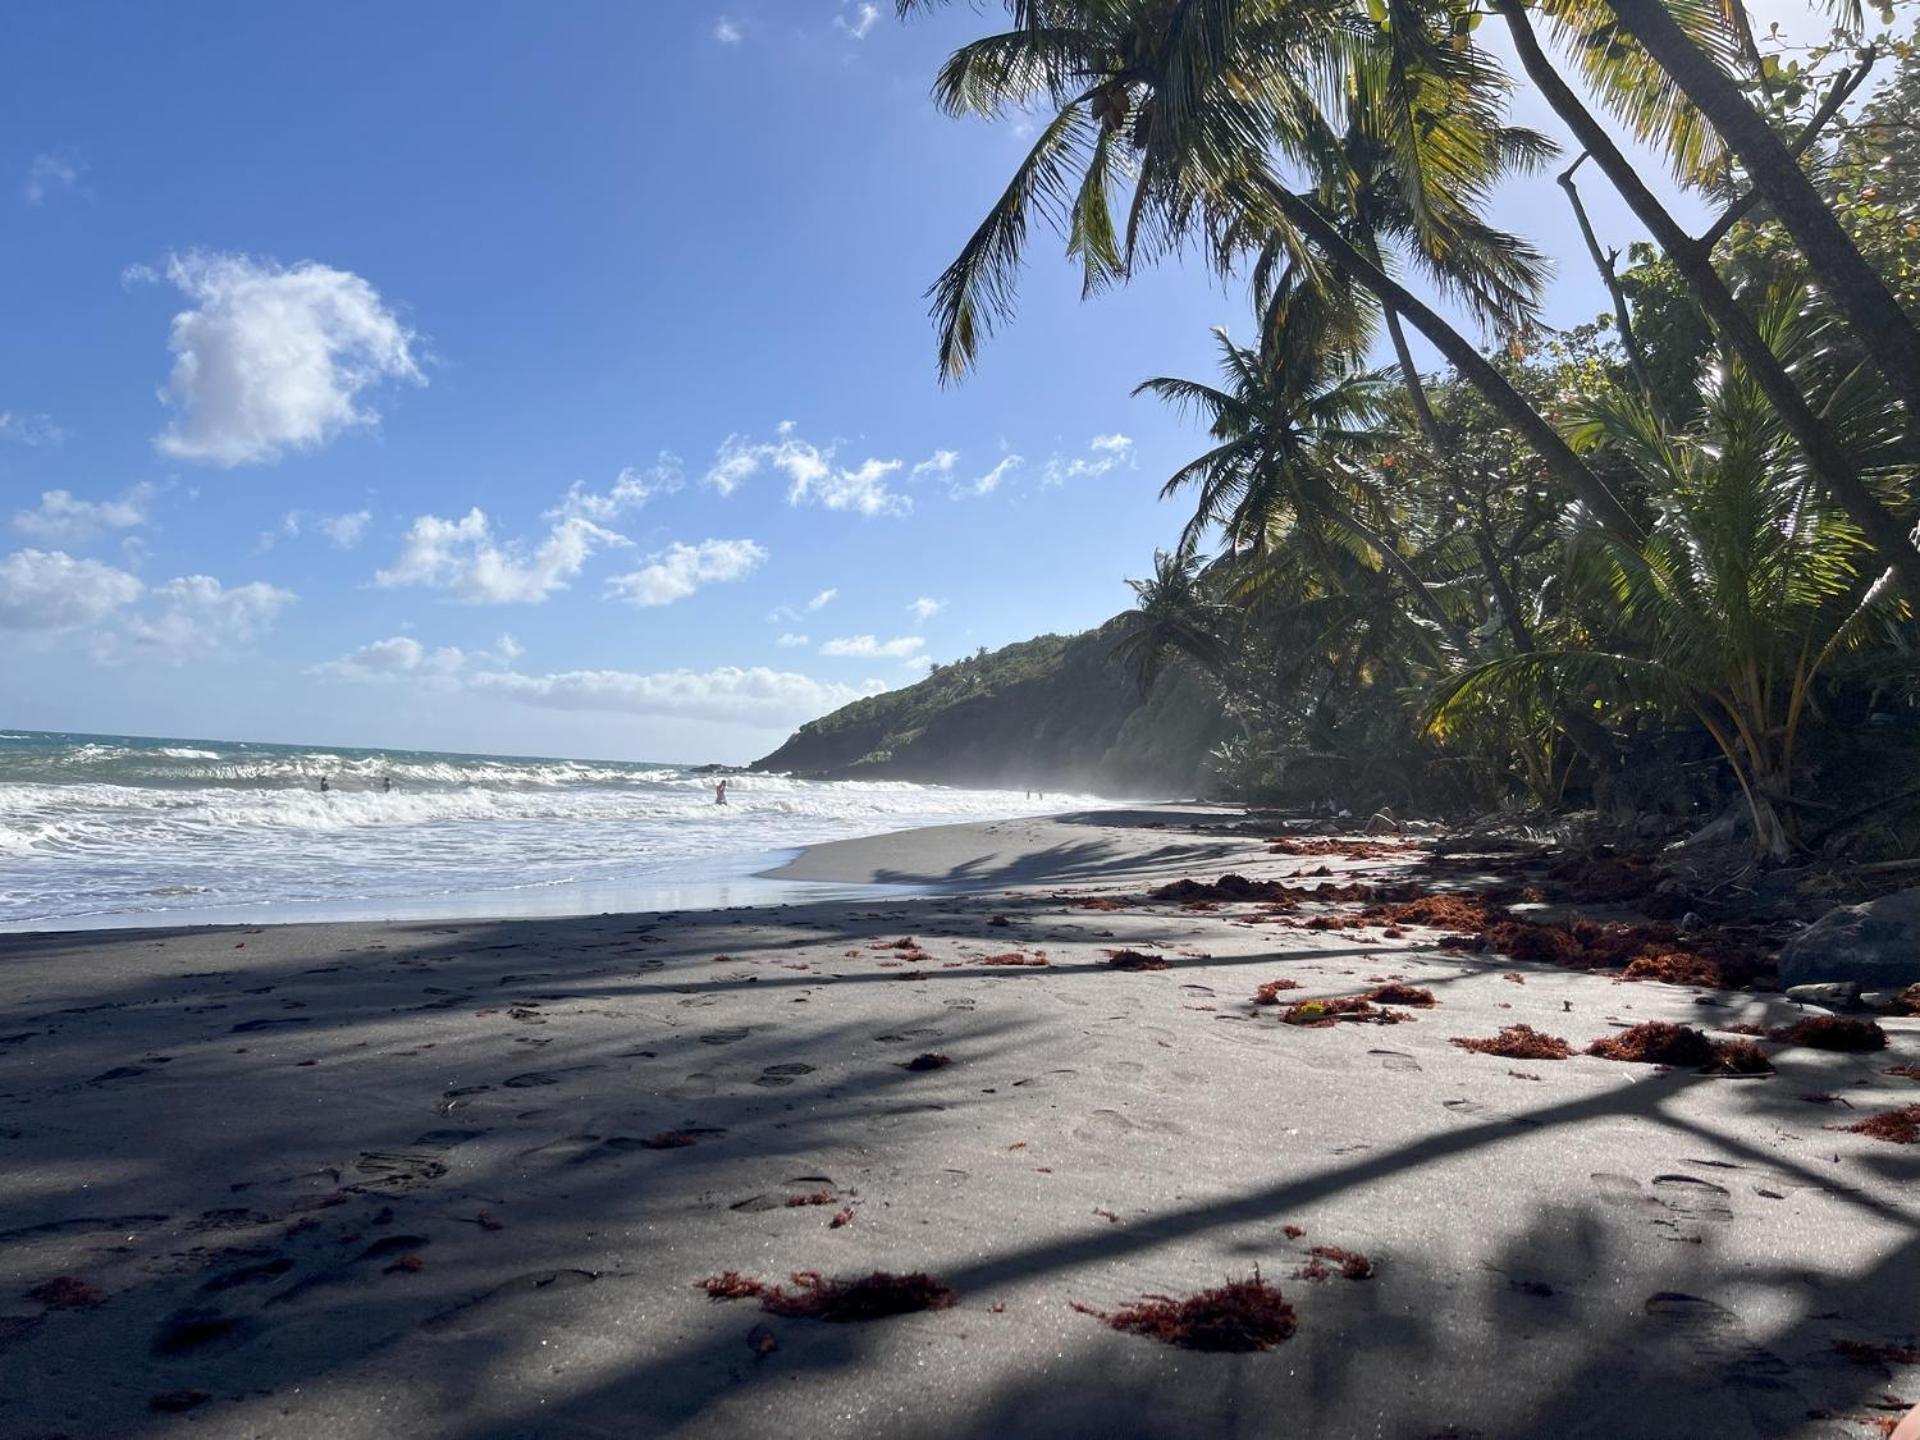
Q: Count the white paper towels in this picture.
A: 0